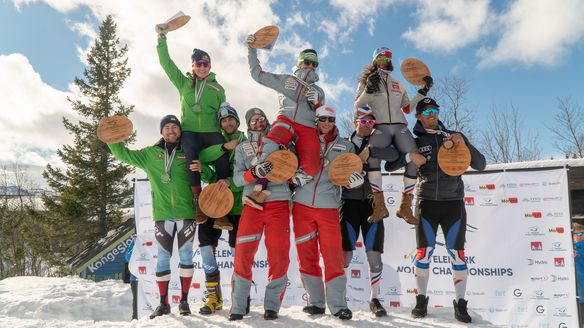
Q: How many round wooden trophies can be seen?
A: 8